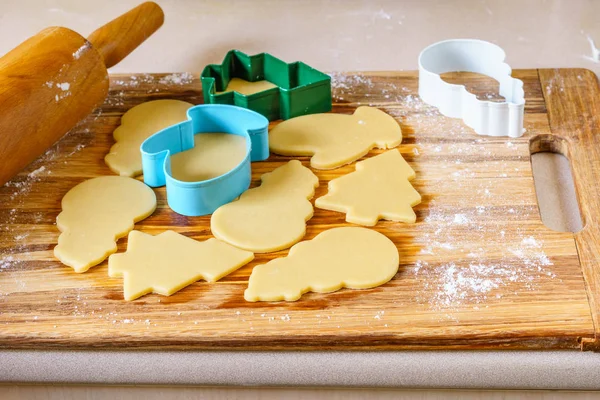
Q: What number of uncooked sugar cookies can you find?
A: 9